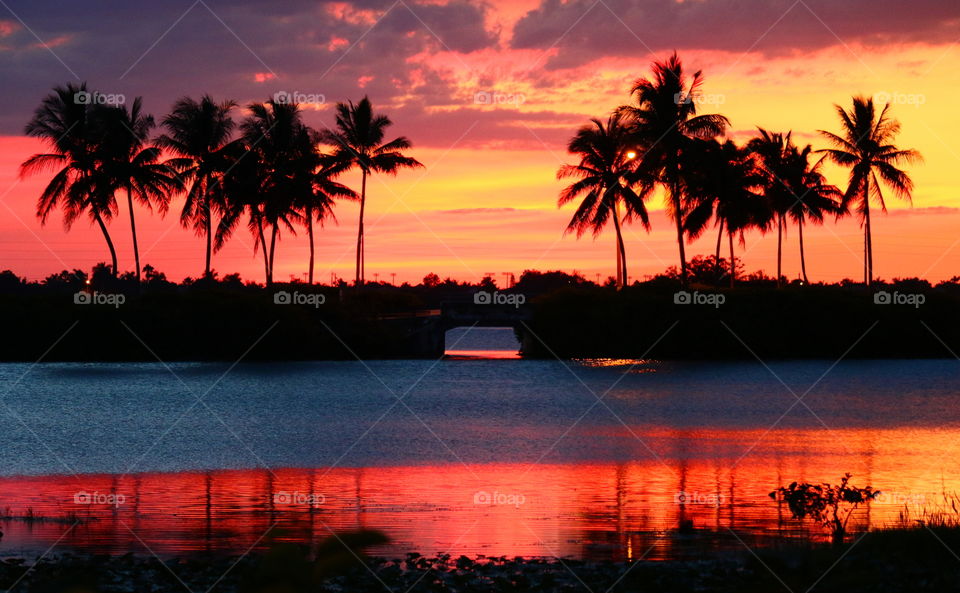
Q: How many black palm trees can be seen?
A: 14